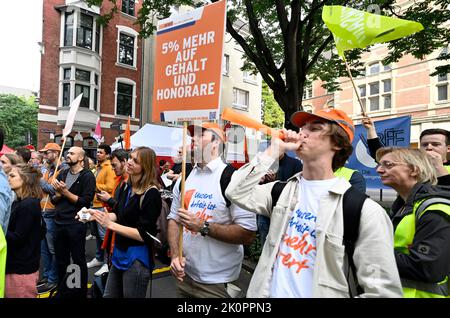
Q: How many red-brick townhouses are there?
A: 1